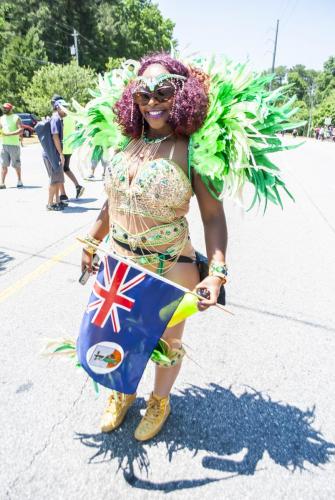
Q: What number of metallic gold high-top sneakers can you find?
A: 2